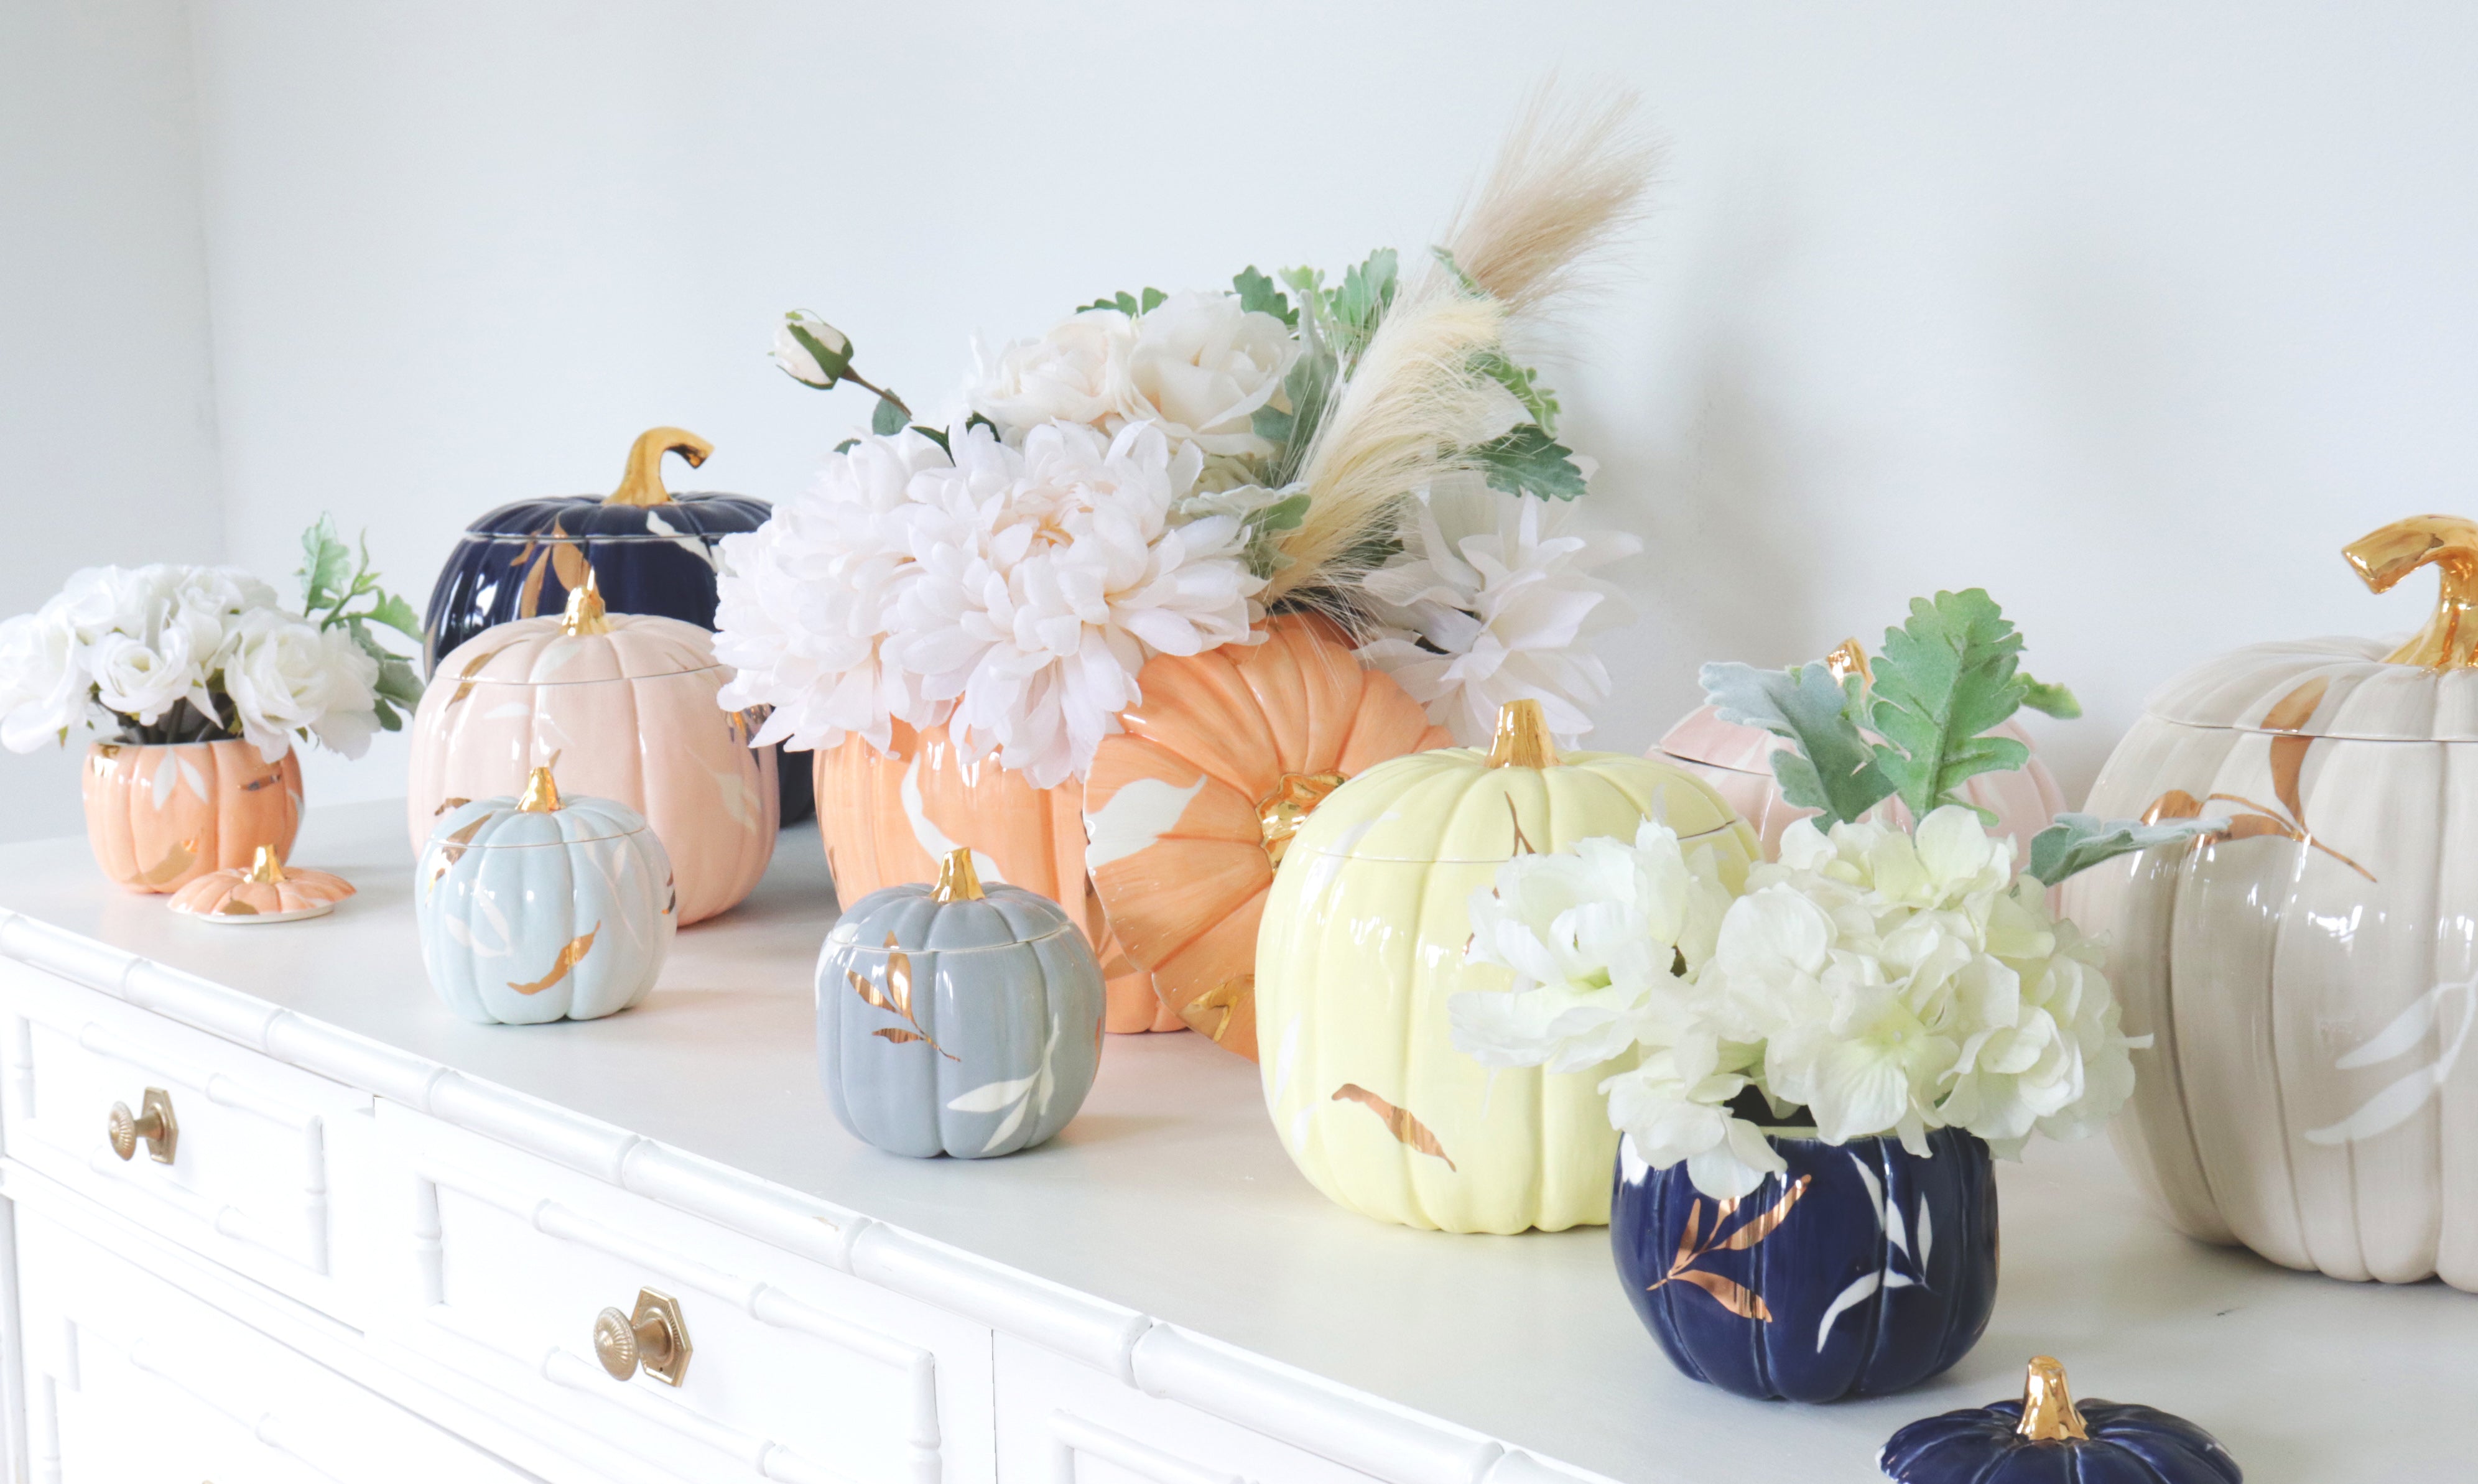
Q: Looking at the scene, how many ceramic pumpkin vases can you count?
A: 10